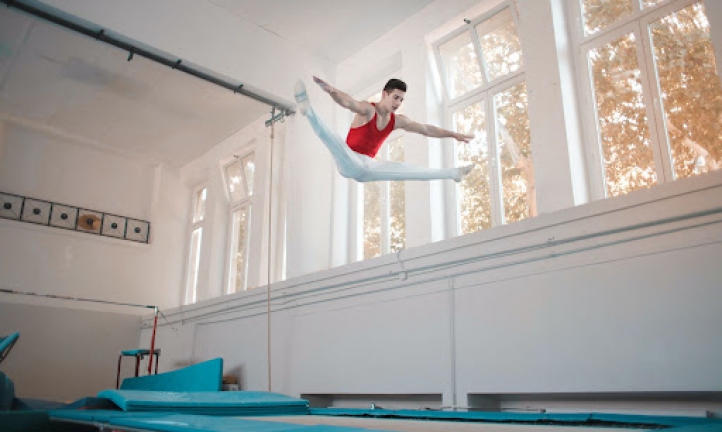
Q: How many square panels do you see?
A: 6